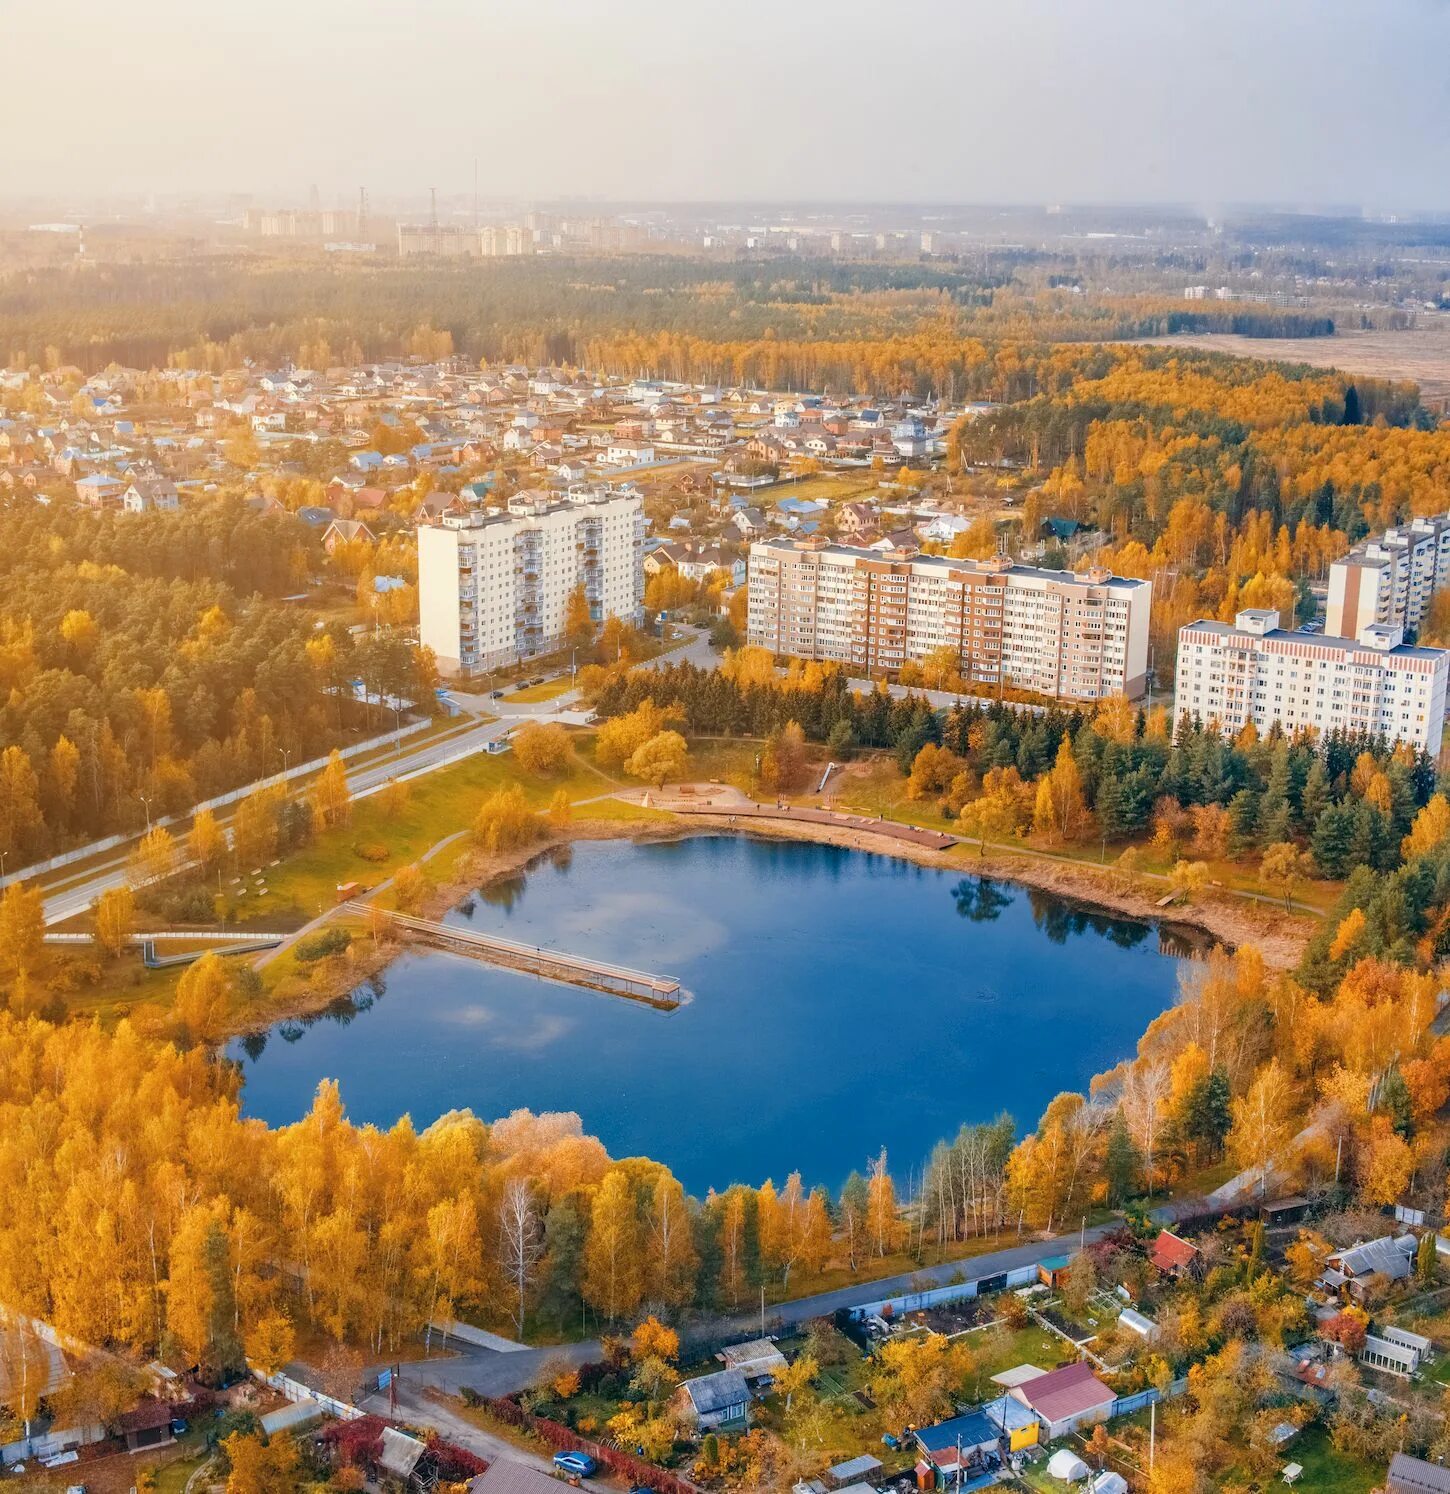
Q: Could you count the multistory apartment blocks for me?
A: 4